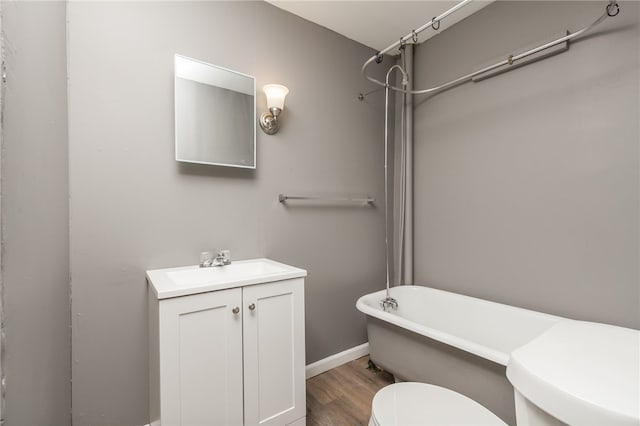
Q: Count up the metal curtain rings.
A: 5